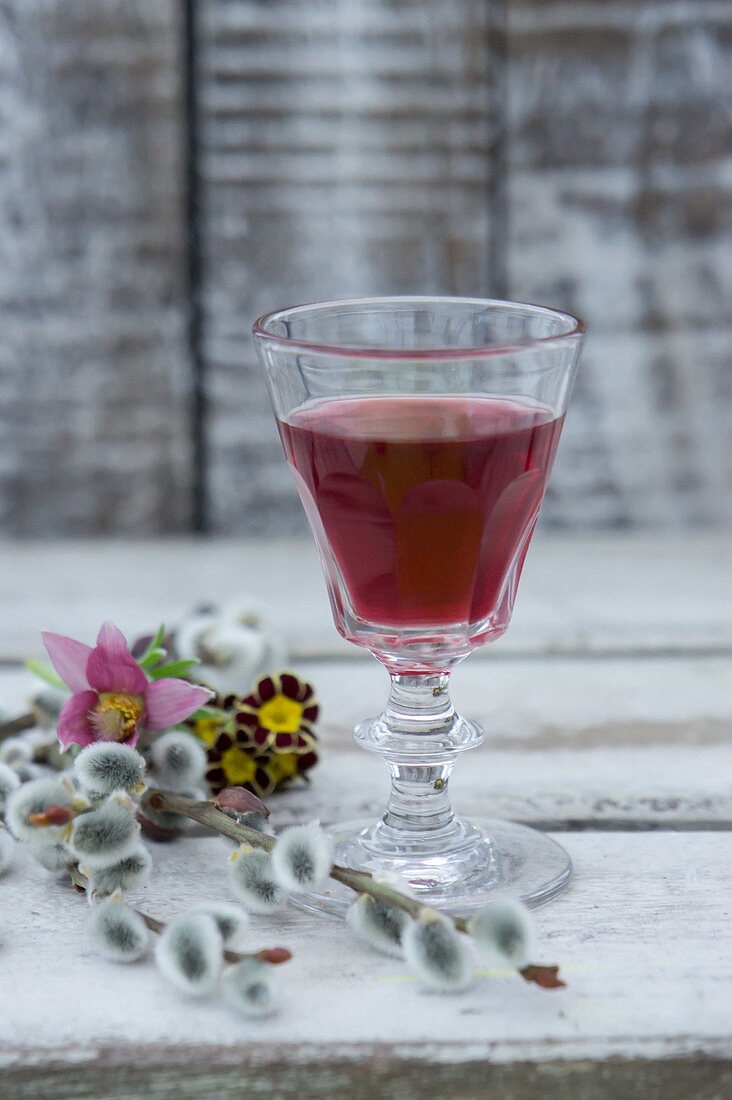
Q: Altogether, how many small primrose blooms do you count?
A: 4